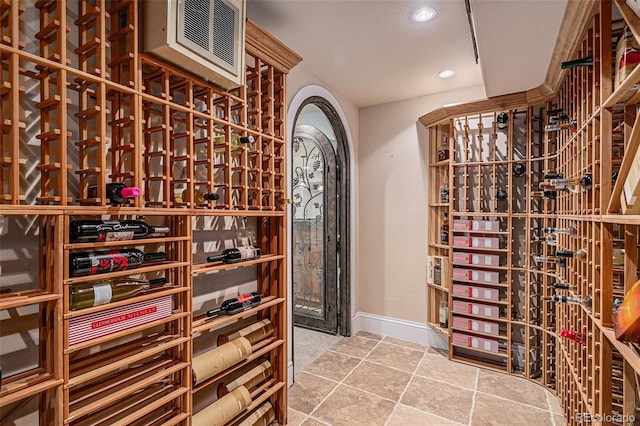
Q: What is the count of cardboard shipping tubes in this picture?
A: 5